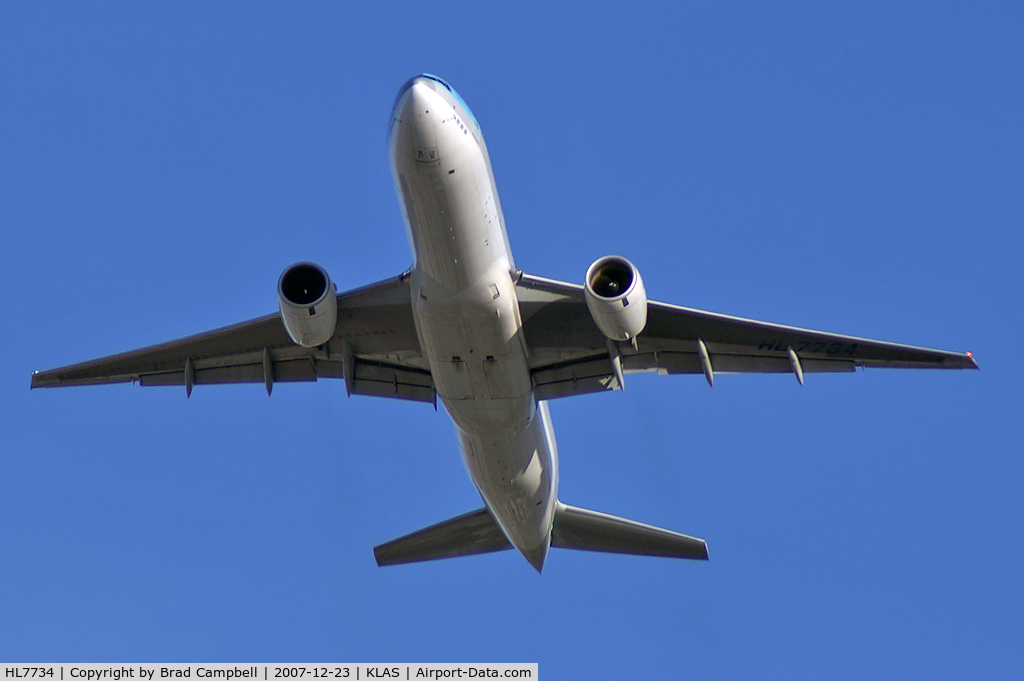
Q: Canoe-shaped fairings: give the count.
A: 6